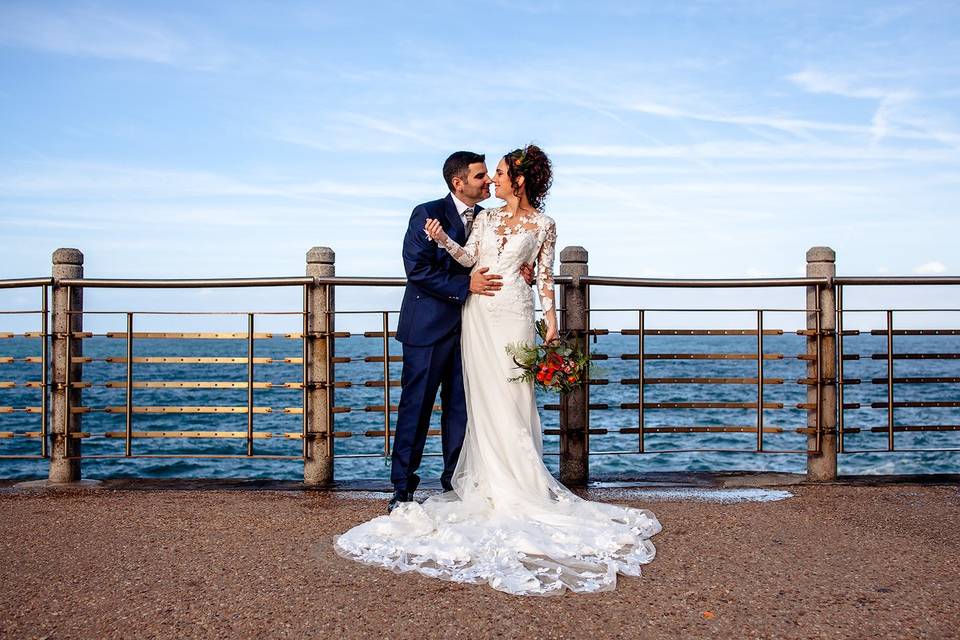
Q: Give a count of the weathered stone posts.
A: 4